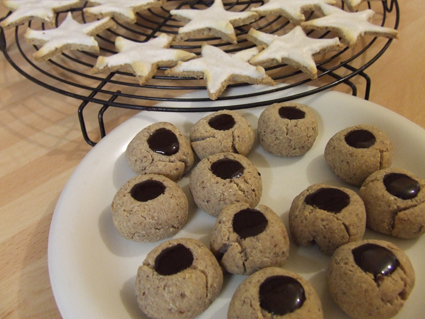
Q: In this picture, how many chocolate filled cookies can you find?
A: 12